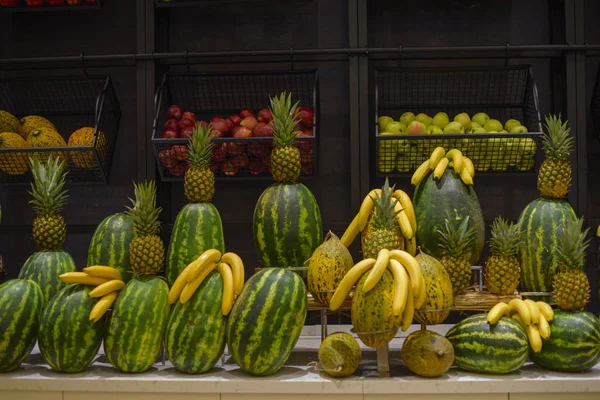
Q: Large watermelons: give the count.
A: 13